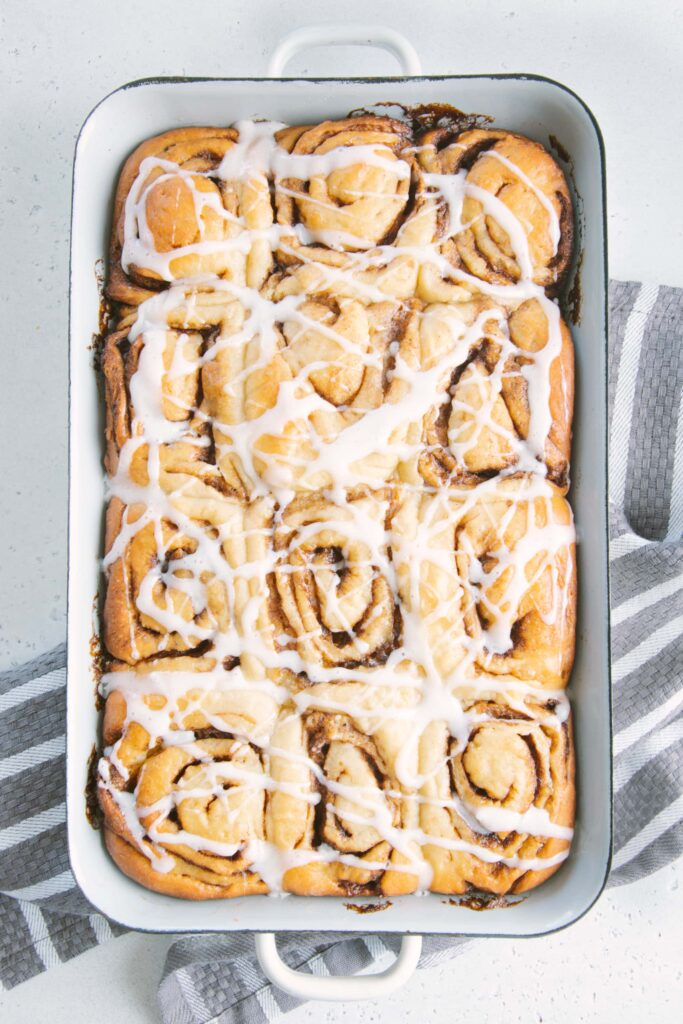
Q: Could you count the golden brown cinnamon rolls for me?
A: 12